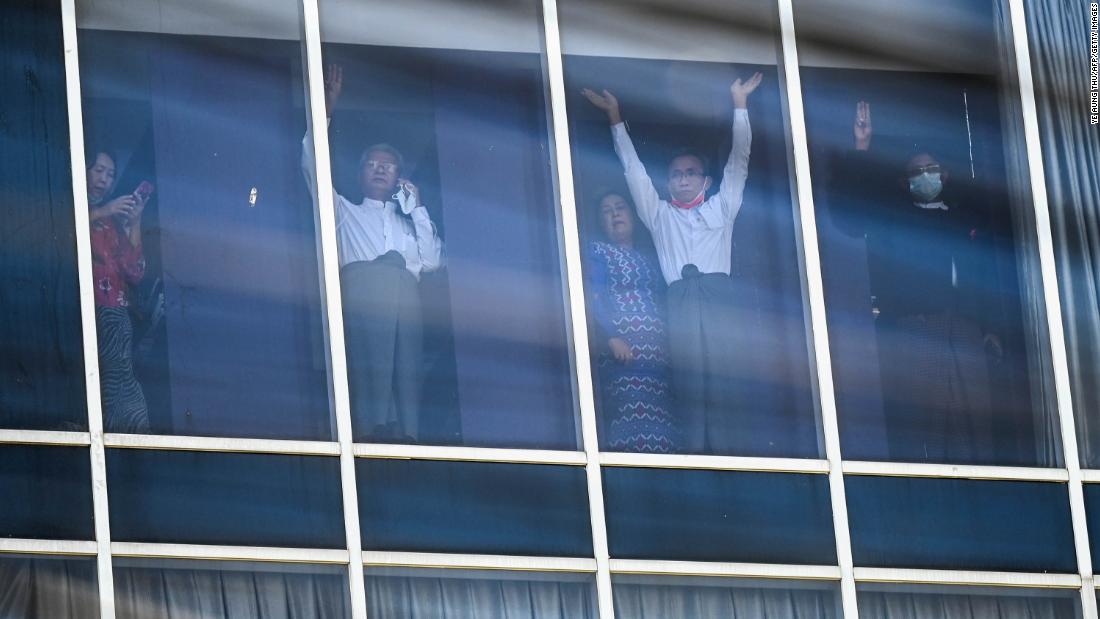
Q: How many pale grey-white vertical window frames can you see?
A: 5